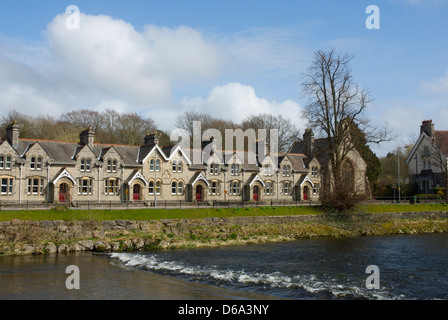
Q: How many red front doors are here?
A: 5